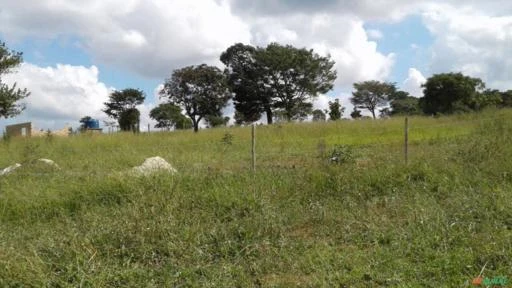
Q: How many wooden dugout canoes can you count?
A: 0